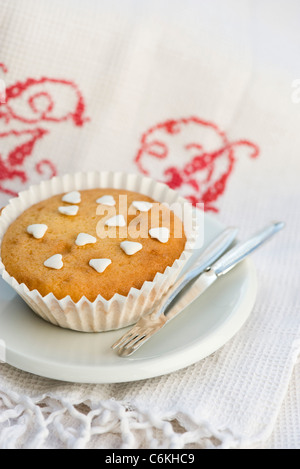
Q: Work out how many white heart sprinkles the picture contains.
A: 11